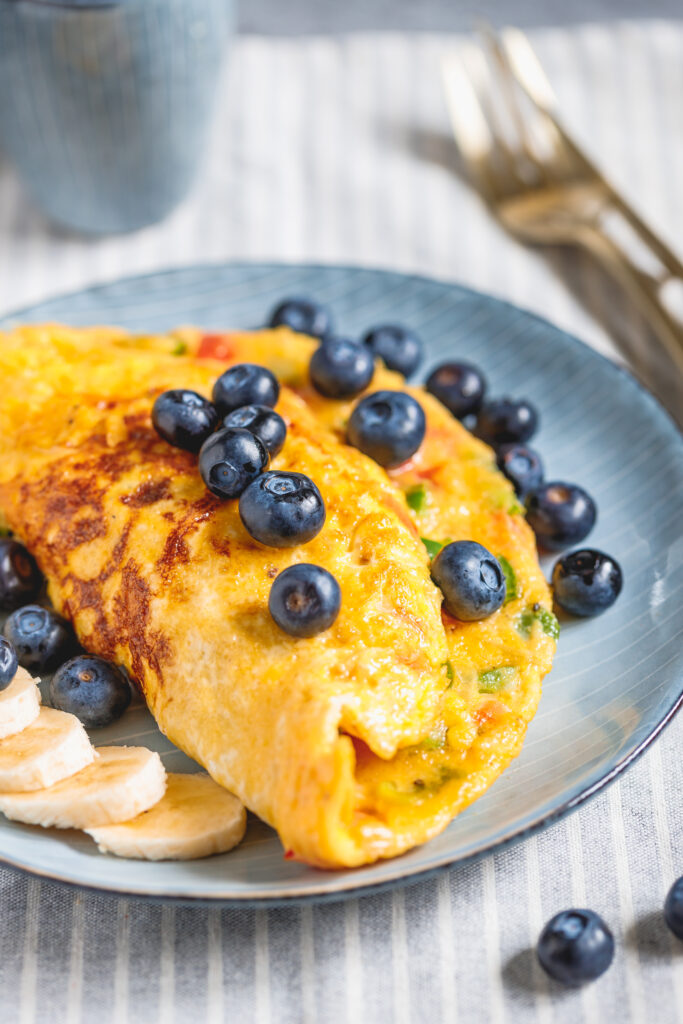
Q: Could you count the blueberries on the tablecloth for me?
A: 2